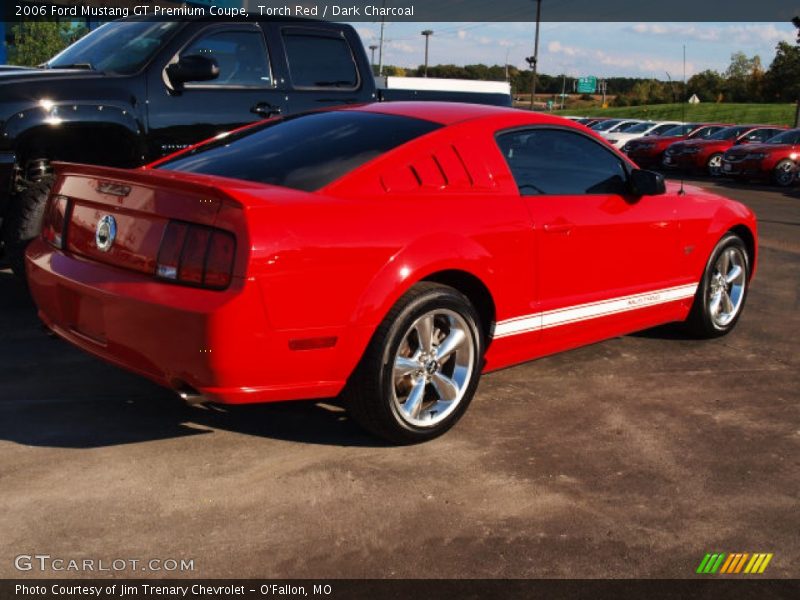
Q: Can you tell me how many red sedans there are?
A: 3